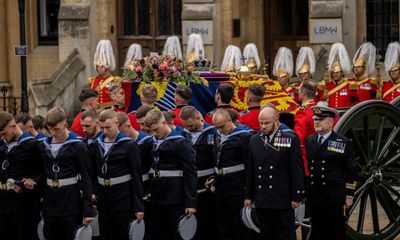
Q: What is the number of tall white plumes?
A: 11